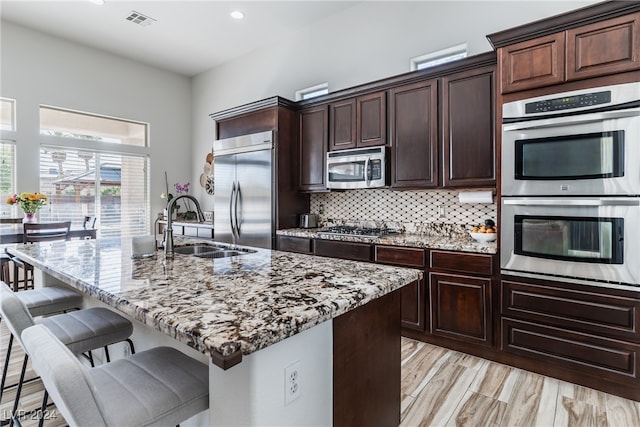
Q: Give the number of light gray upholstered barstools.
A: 3